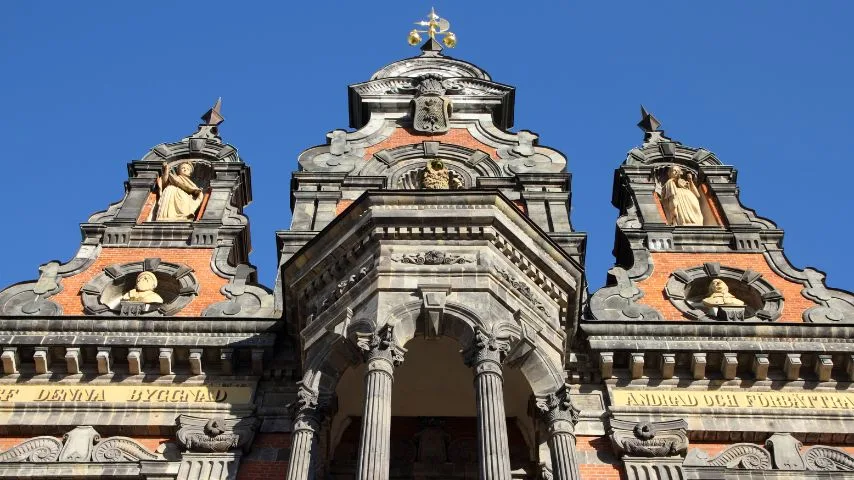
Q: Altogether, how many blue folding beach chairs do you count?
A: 0